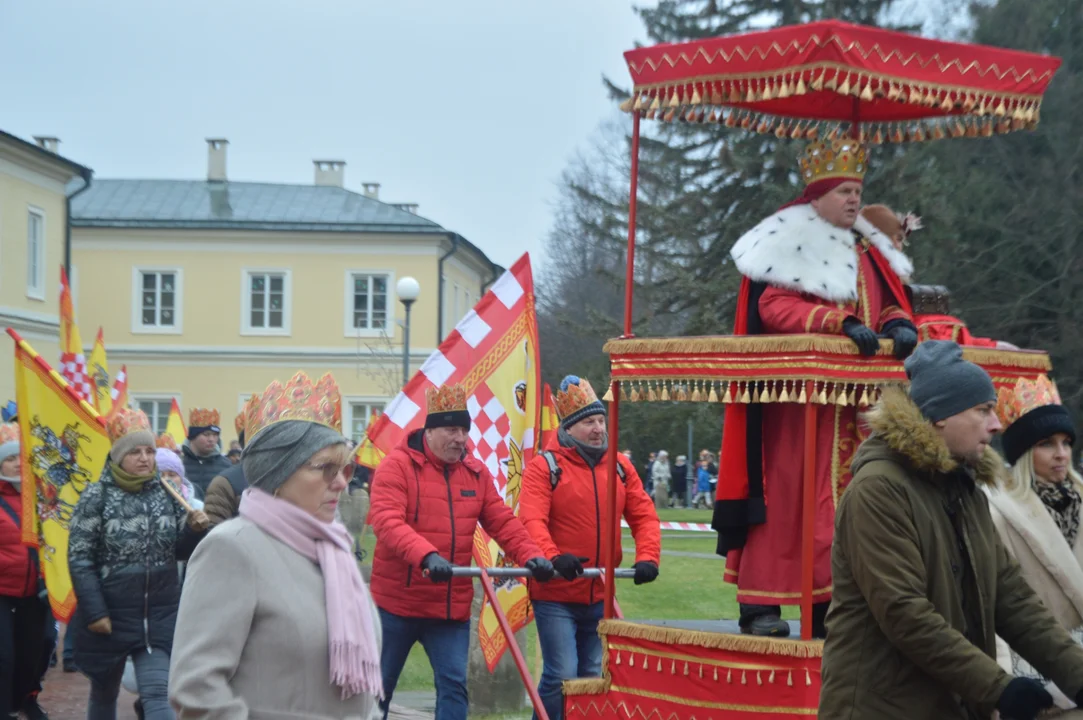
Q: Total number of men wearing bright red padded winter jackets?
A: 2